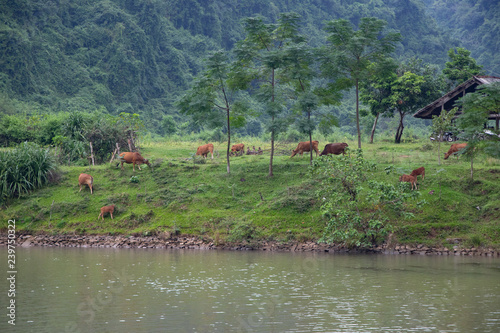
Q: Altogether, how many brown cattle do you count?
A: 10